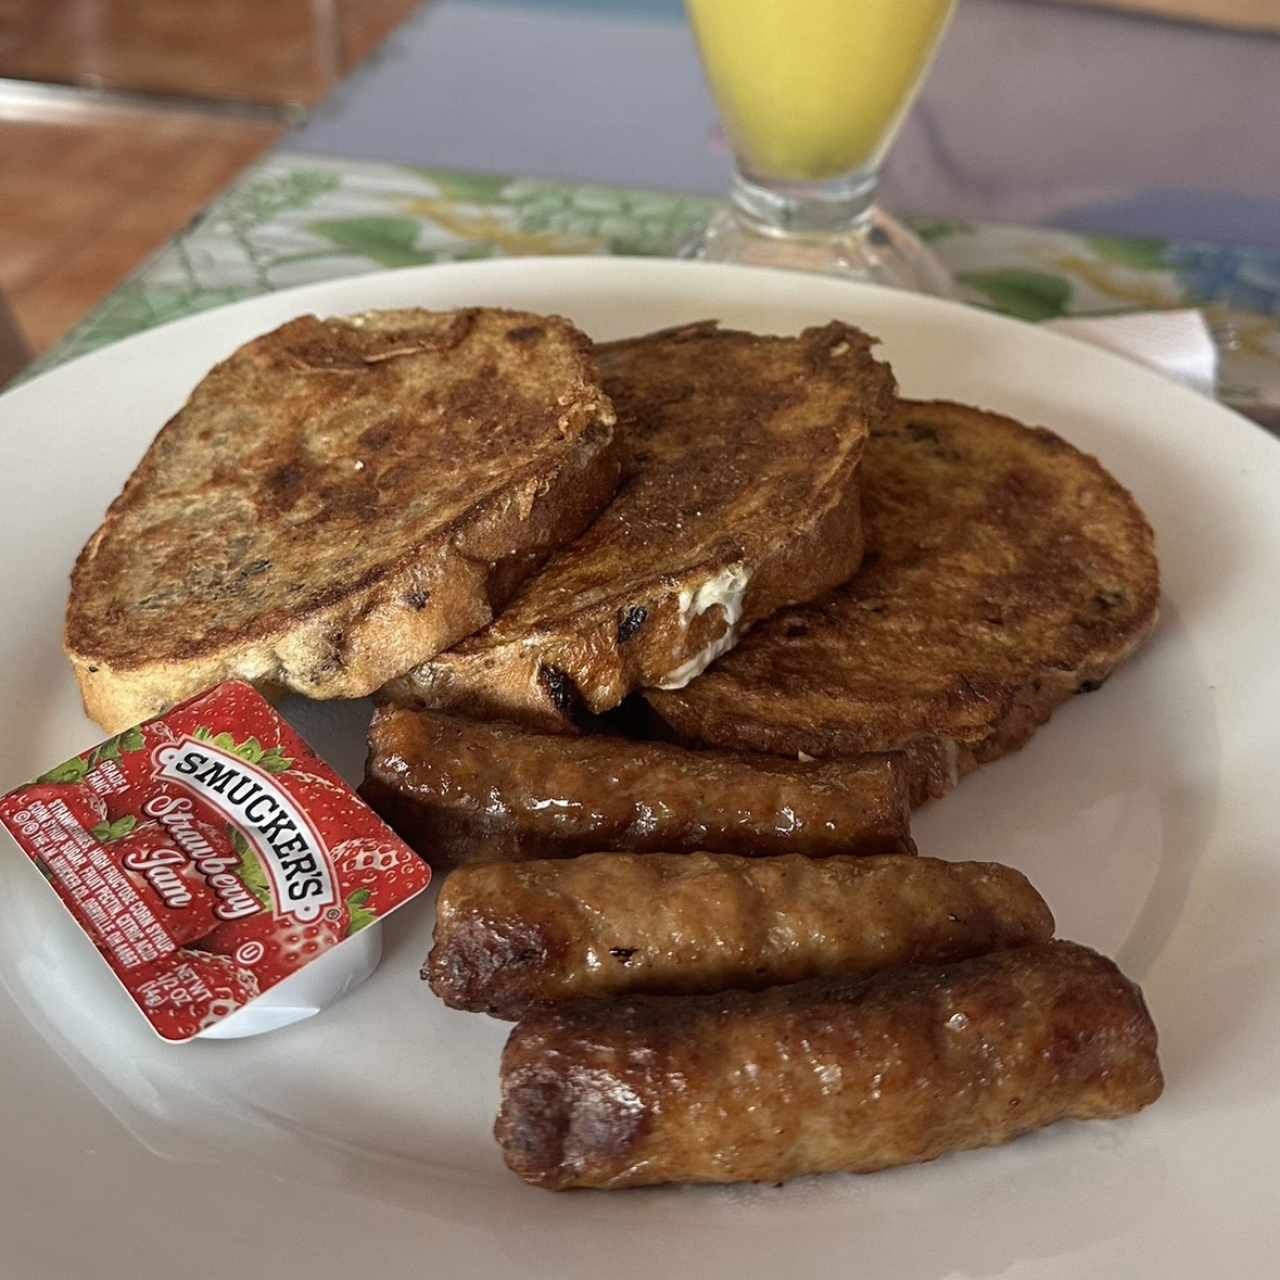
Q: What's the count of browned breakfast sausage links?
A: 3